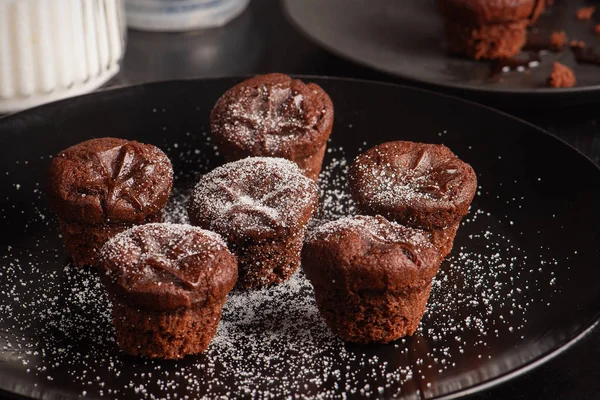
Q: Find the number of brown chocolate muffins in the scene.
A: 7